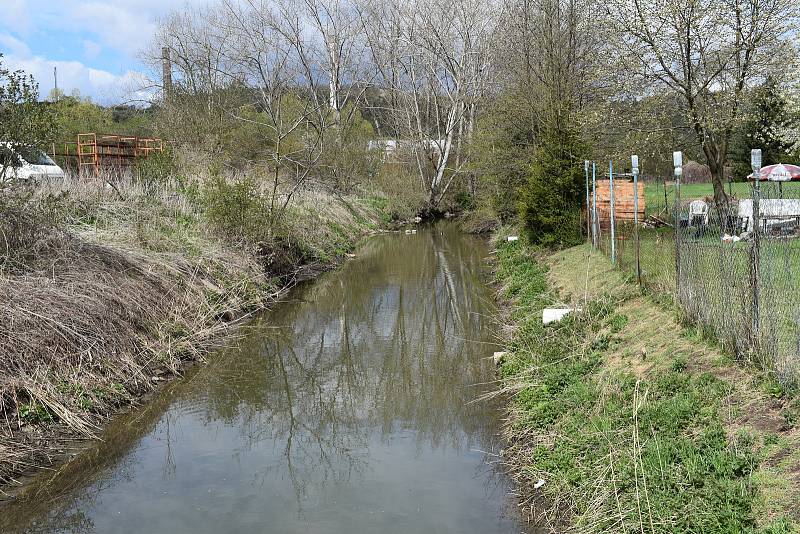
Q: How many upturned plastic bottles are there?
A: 4